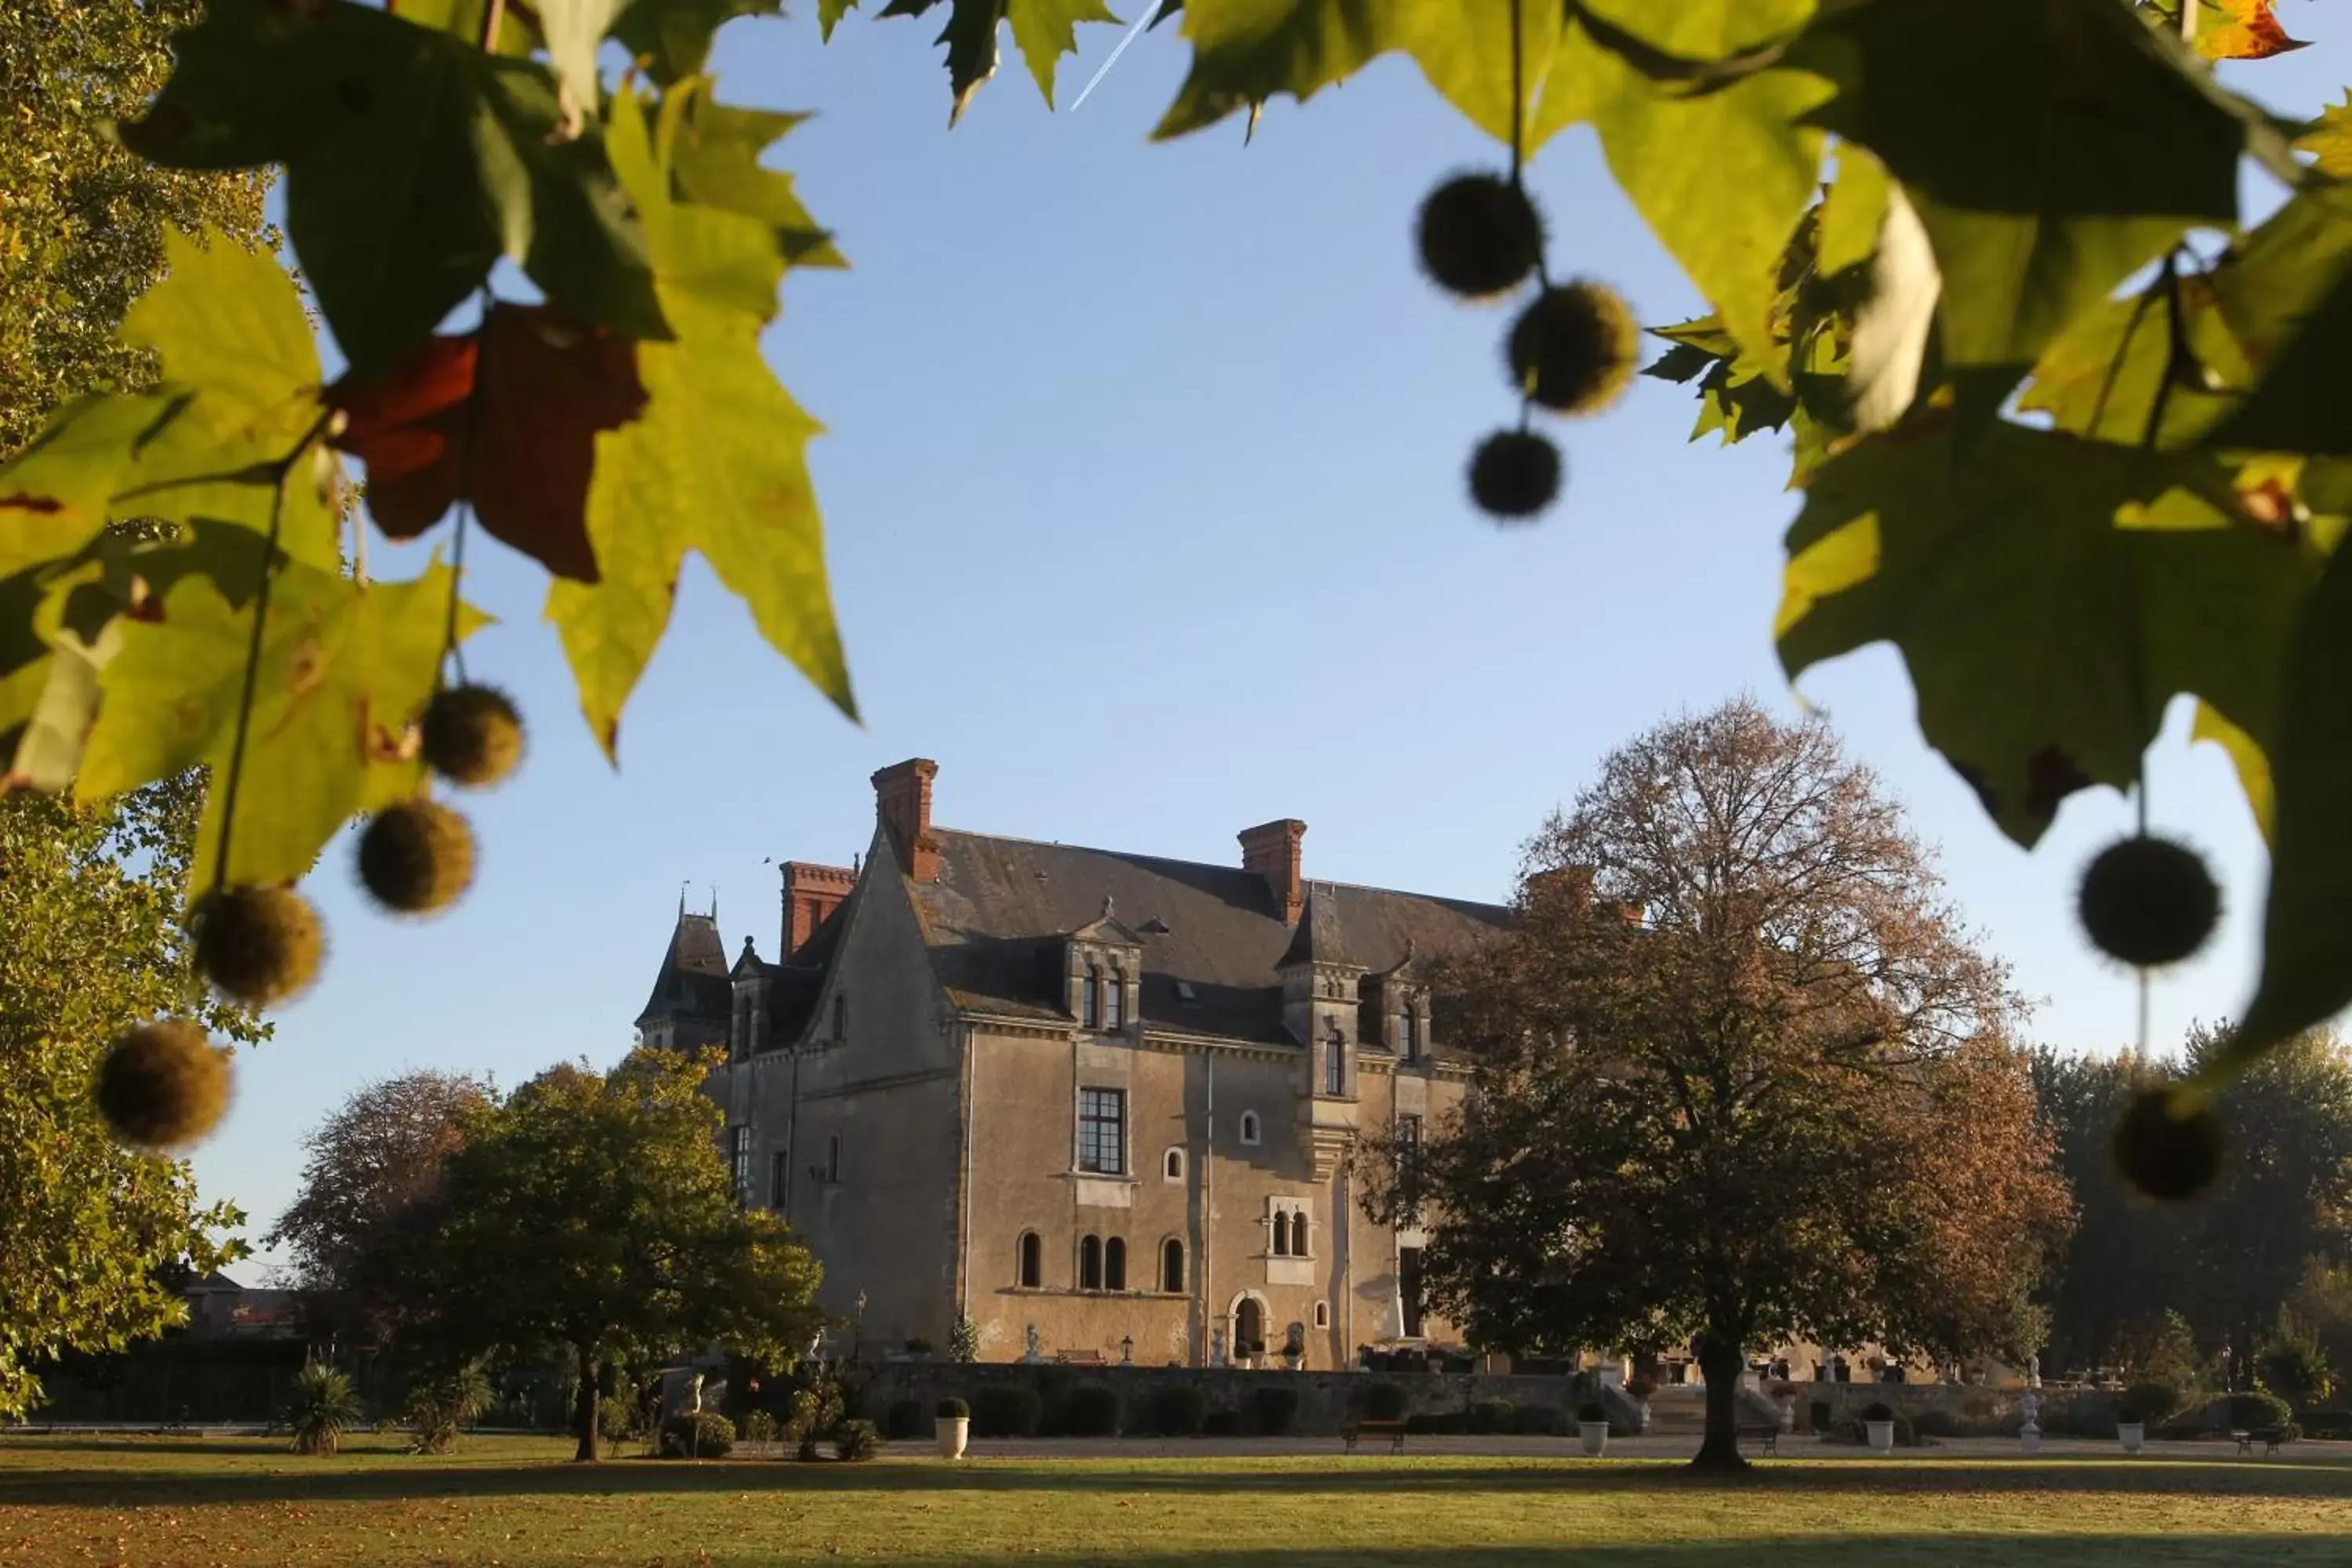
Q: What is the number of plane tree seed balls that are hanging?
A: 9